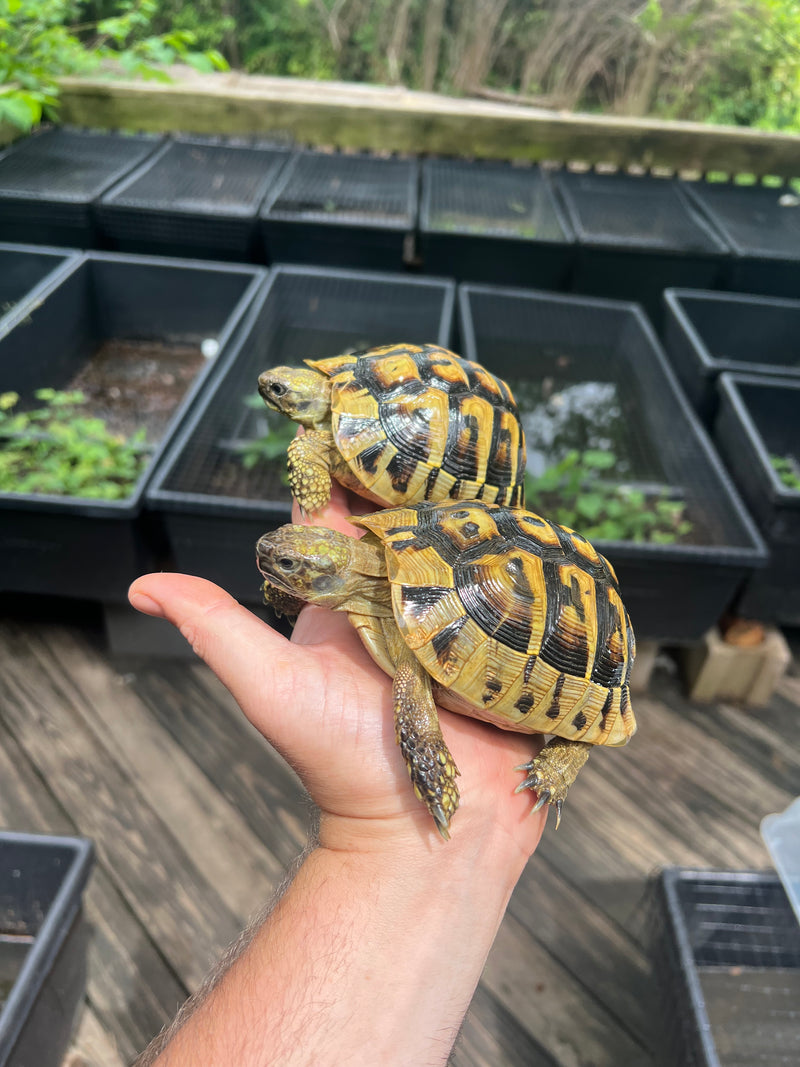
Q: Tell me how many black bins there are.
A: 14